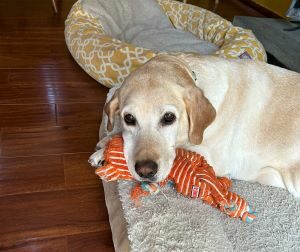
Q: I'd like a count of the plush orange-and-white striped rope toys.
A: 1